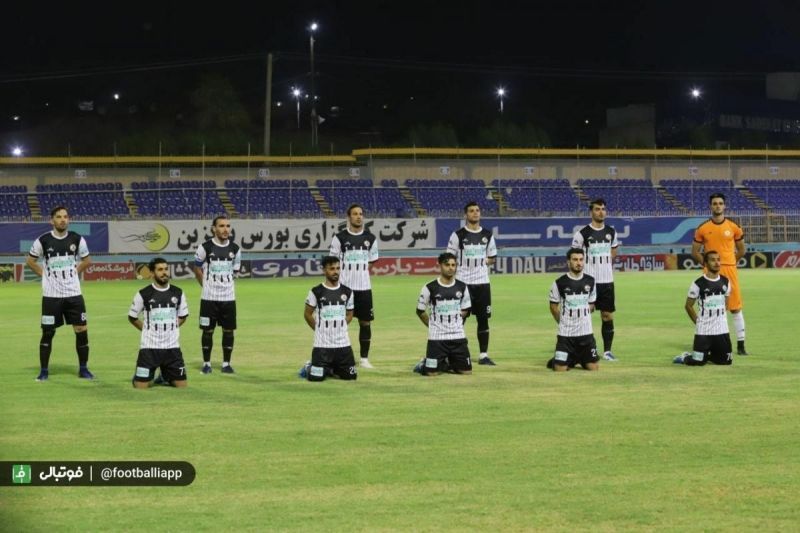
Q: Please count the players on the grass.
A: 11